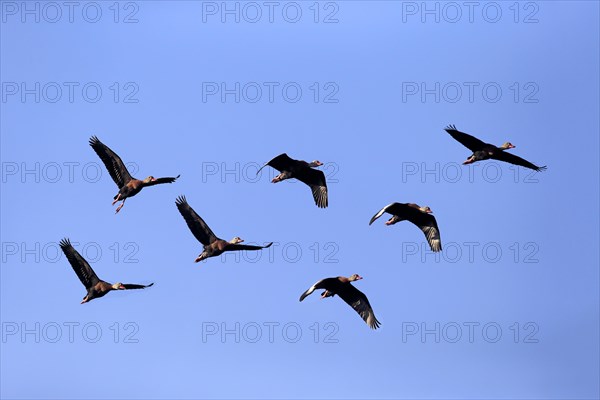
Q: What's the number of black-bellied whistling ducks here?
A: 7